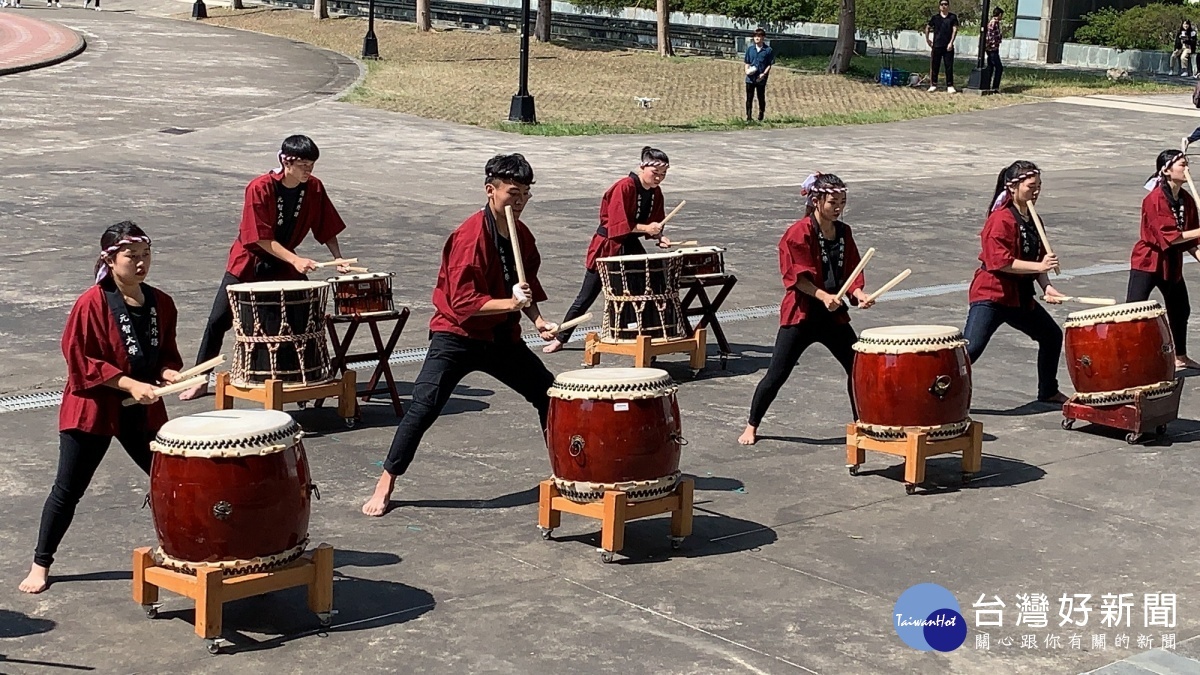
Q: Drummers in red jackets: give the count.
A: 7